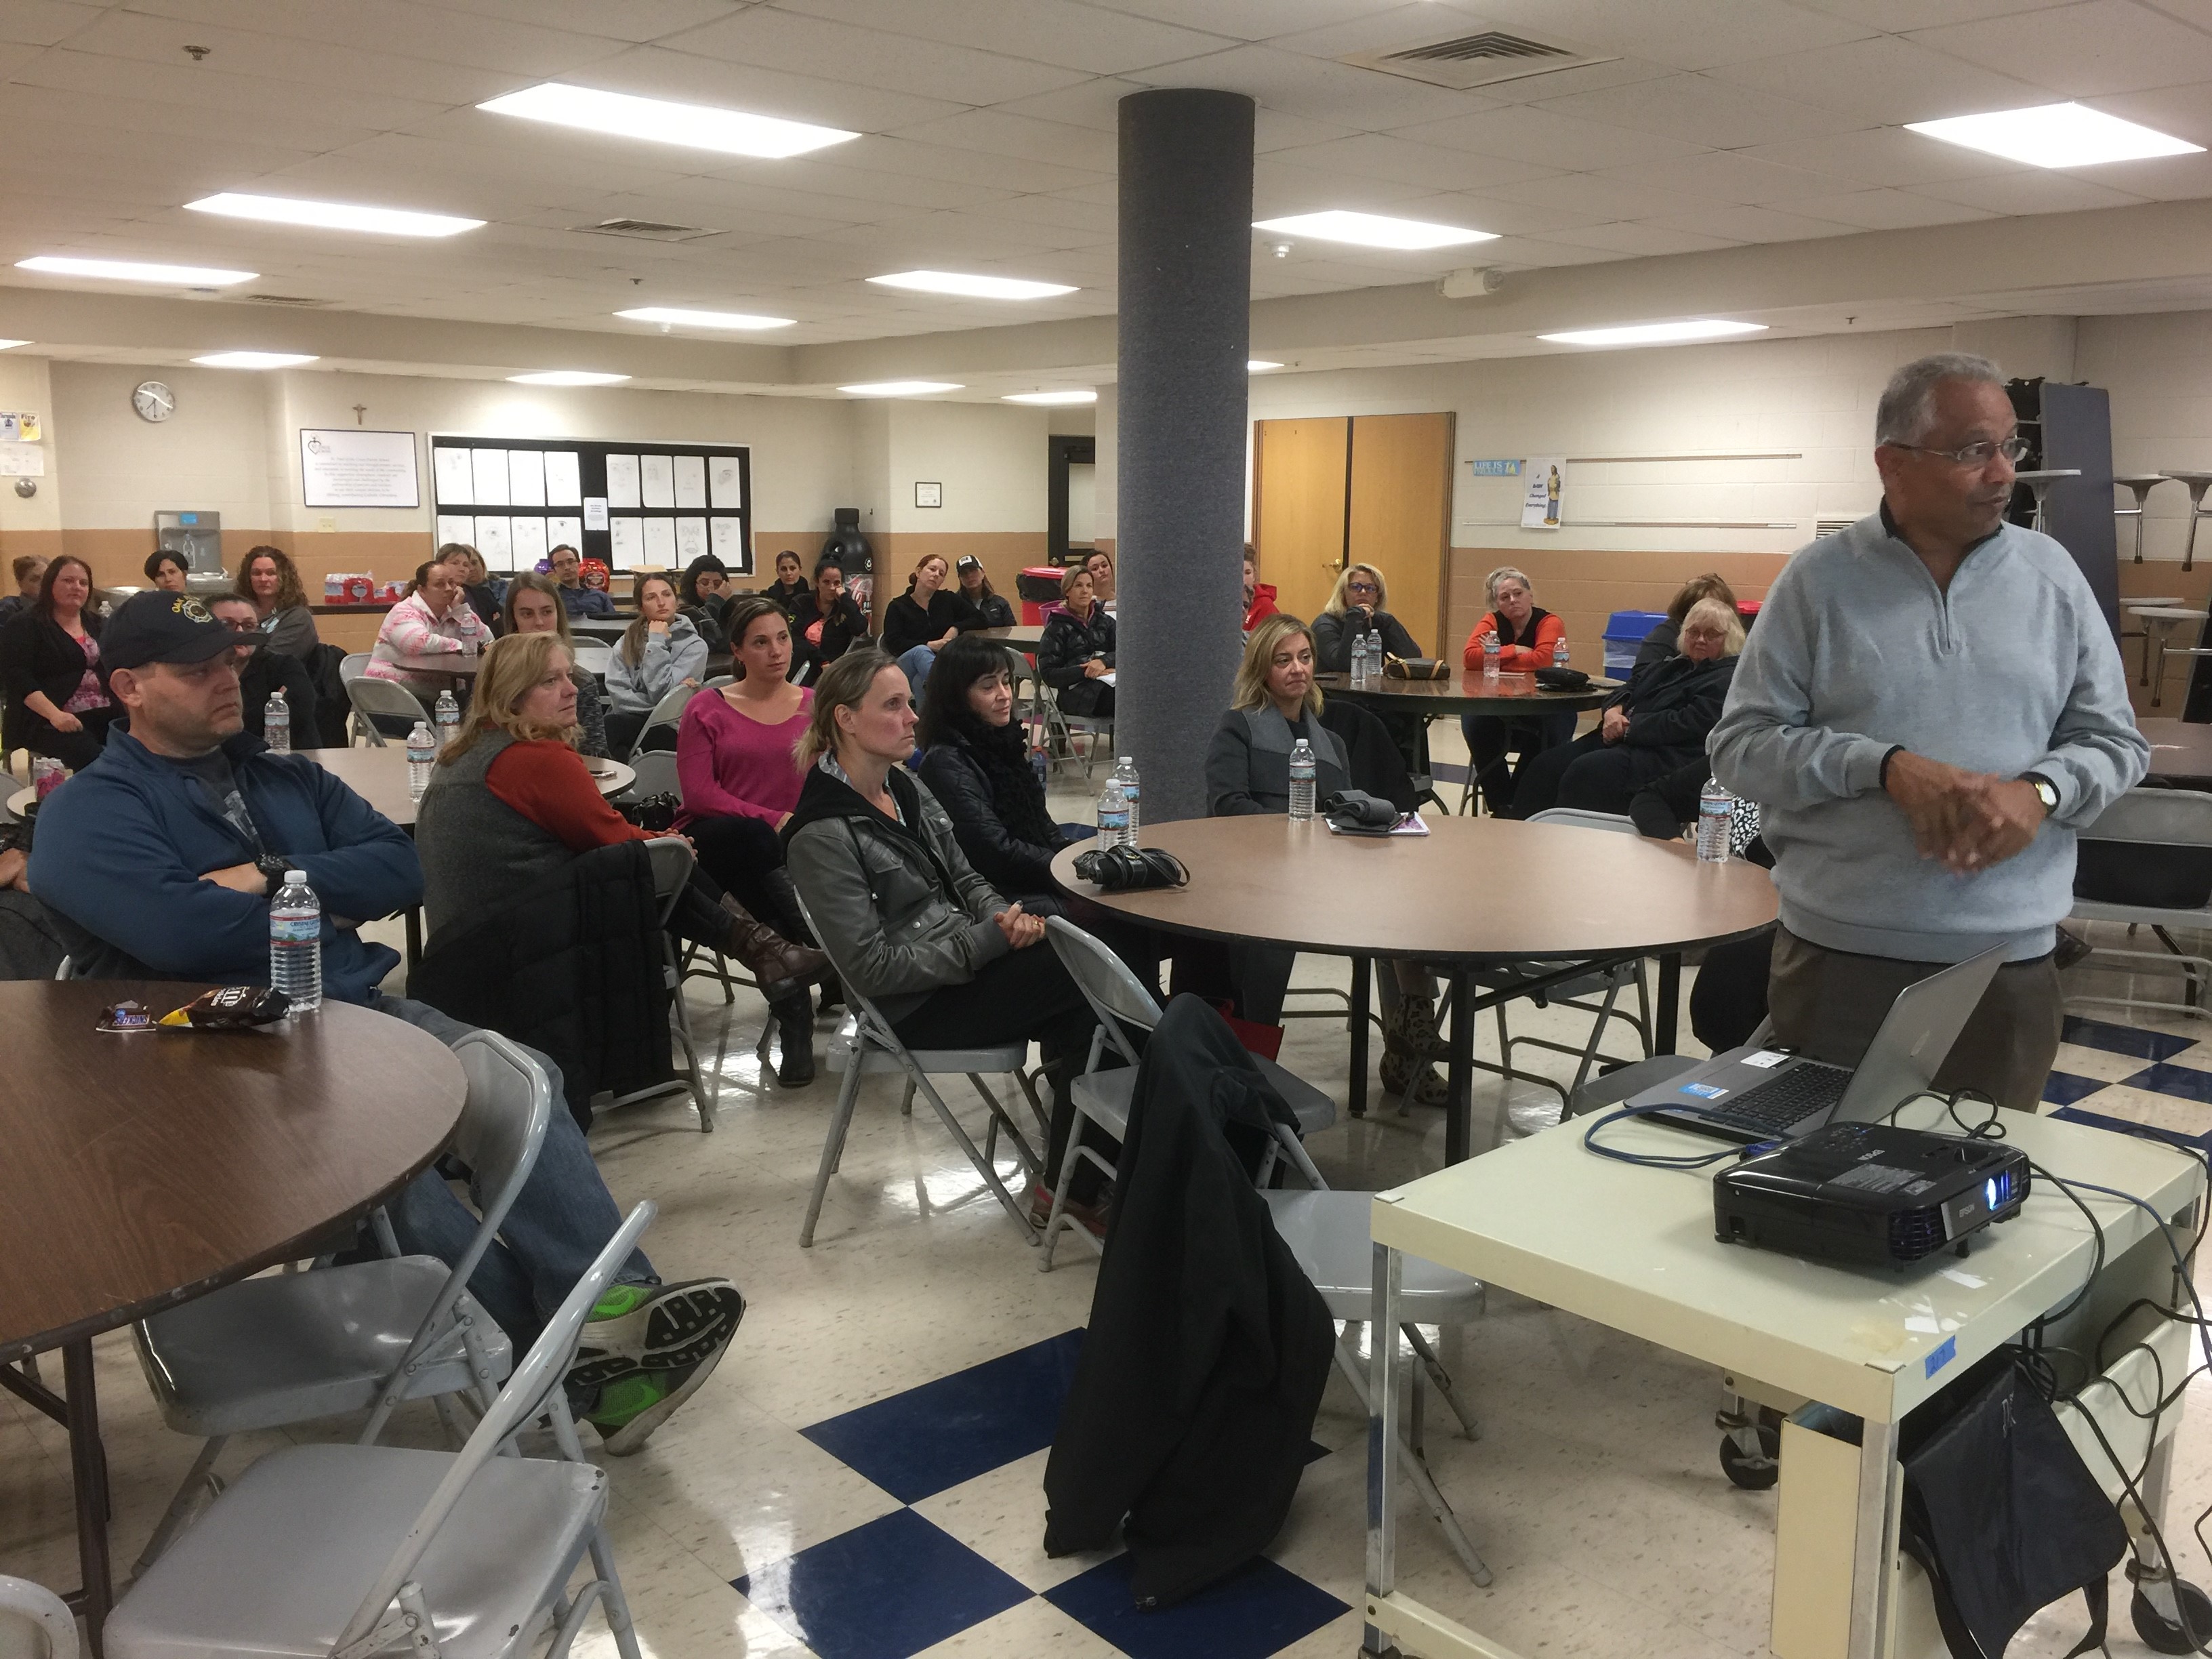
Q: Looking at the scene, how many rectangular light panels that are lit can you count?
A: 14